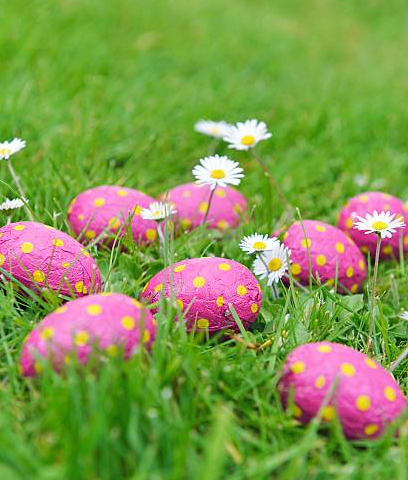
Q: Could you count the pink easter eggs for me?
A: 8